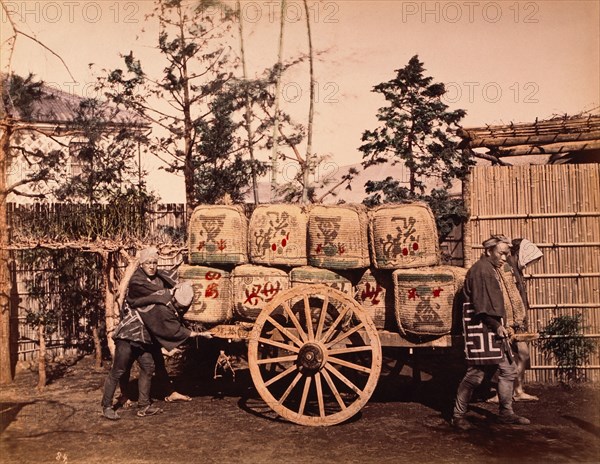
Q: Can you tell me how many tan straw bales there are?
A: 9